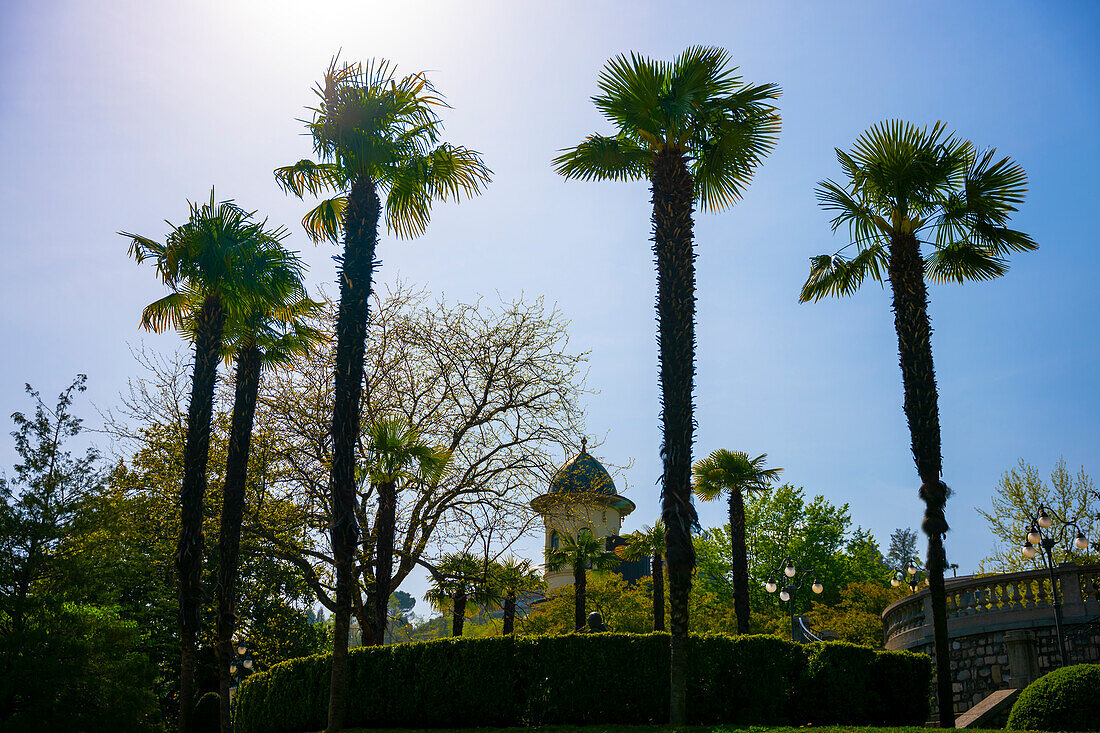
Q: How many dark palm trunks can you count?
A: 11